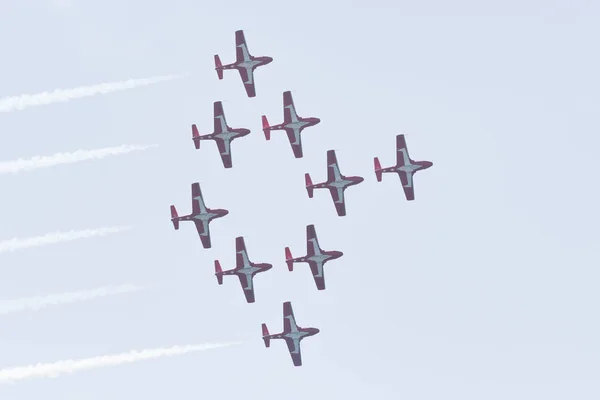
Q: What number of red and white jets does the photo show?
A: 9